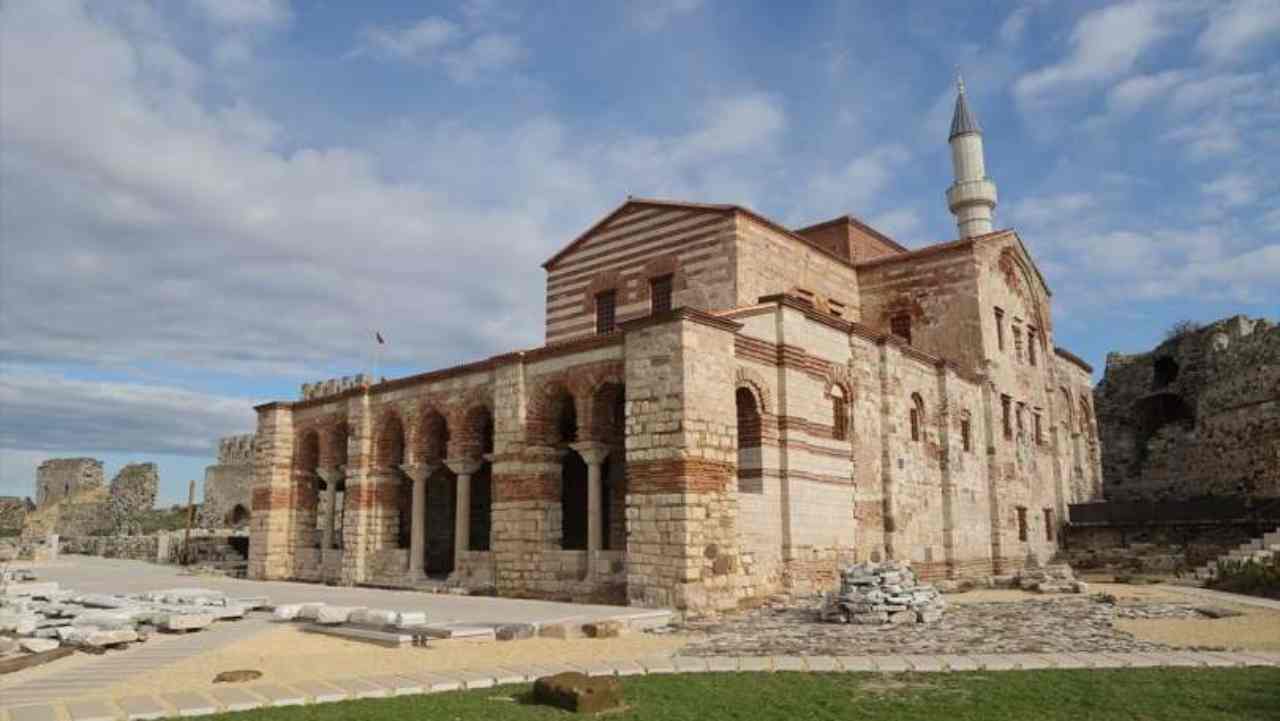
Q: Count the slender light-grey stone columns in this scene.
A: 4